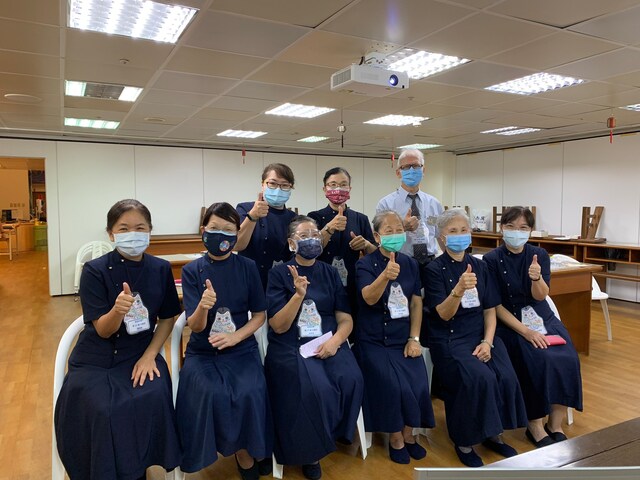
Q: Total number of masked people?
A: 9